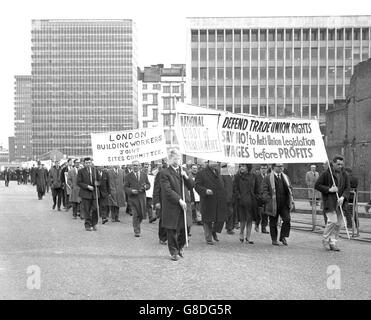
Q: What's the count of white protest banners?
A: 2